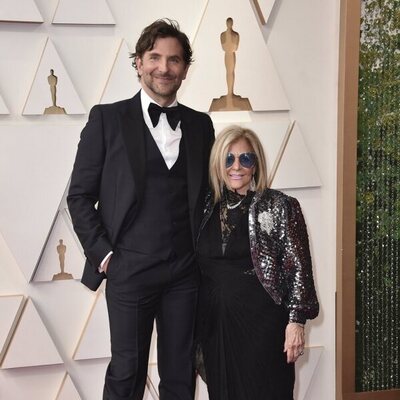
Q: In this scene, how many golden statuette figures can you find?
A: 3